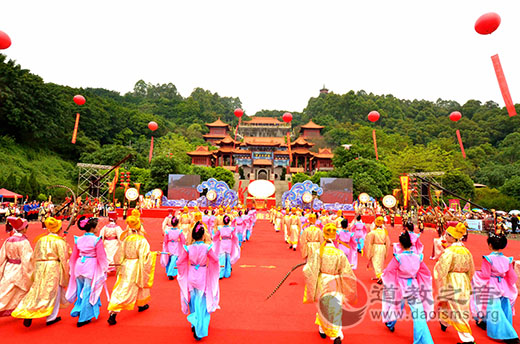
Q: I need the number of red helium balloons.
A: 8